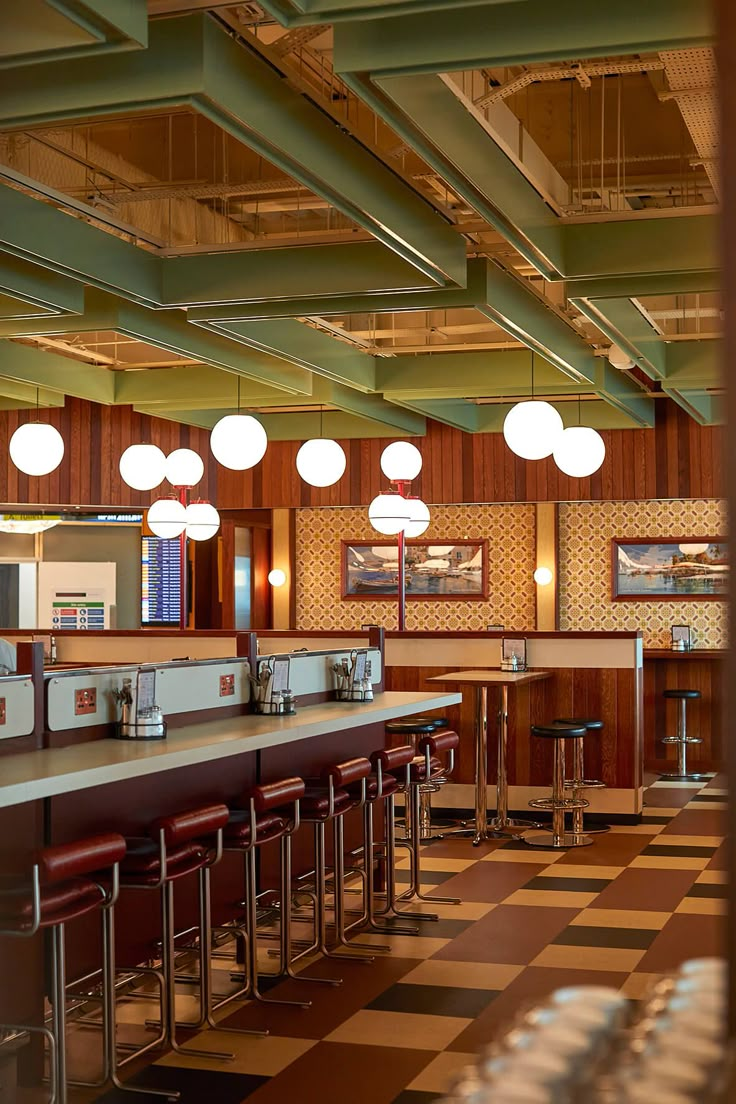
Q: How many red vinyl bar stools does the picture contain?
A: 6